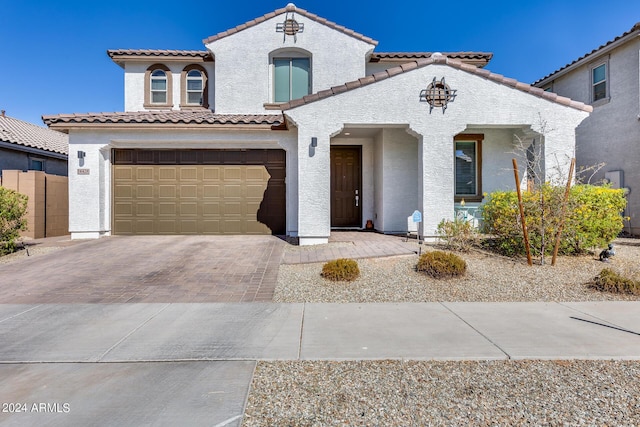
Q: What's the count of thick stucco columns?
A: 3